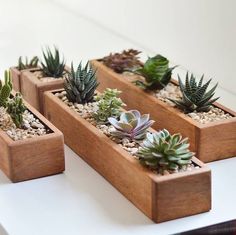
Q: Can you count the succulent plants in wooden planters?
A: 11